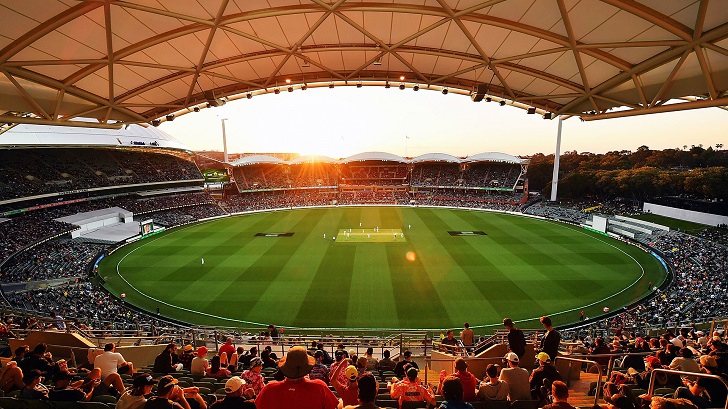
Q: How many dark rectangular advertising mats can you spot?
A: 2